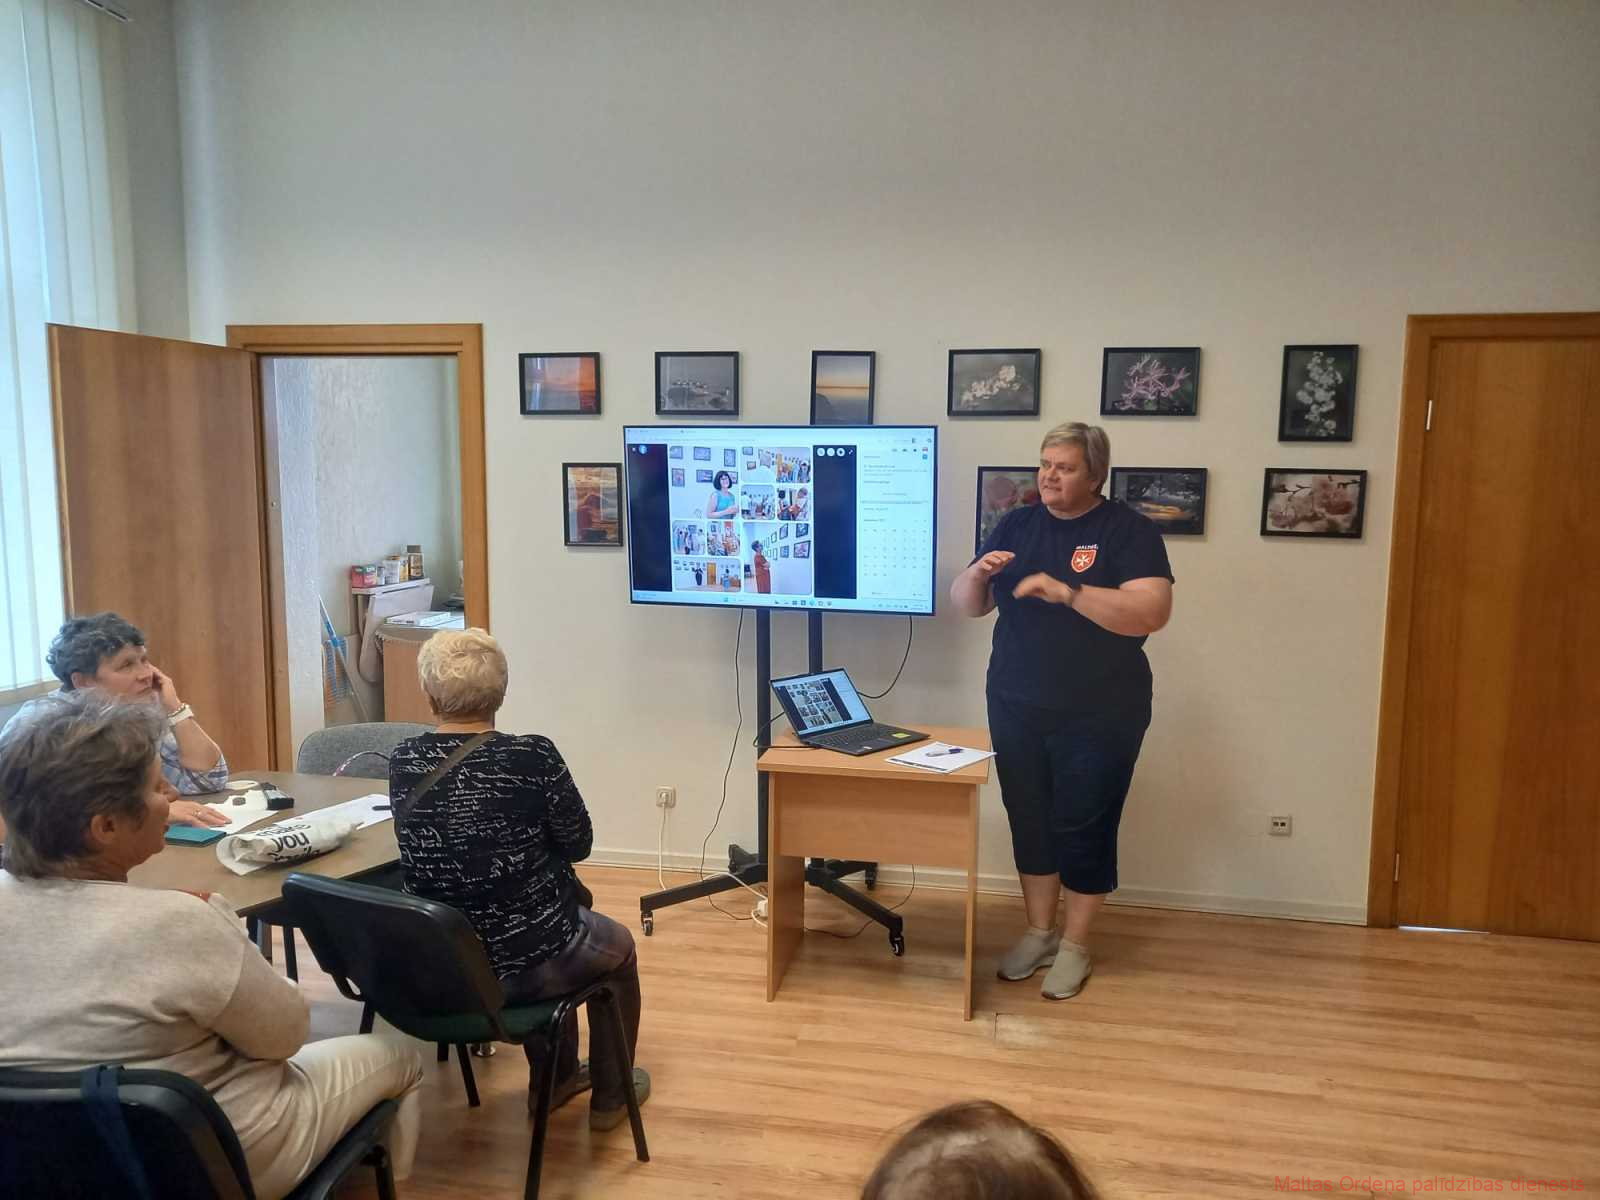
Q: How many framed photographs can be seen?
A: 10